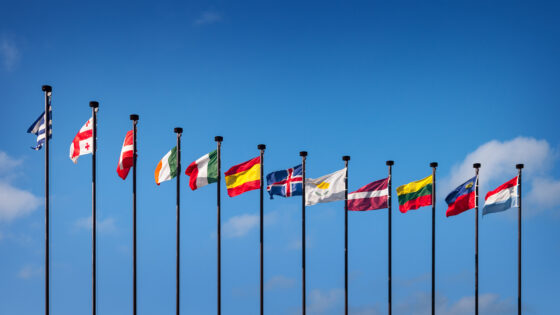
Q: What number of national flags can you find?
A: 12